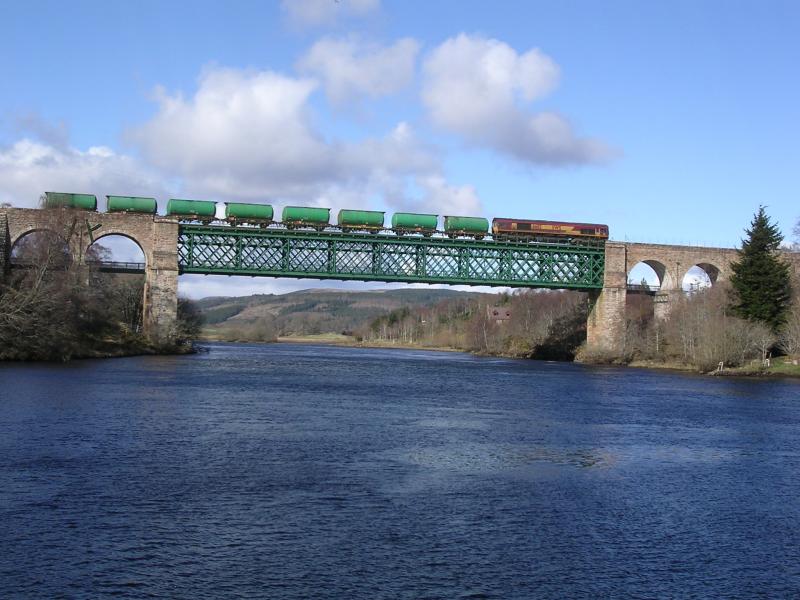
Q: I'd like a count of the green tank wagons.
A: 8